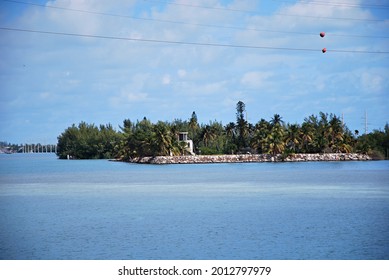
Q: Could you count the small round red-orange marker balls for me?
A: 2